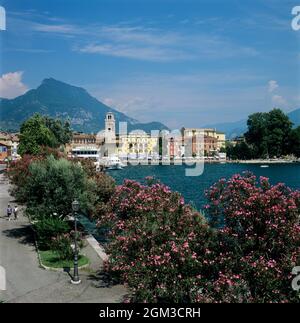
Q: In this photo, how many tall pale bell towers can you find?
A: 1